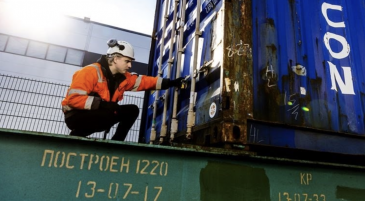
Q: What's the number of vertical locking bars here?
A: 4